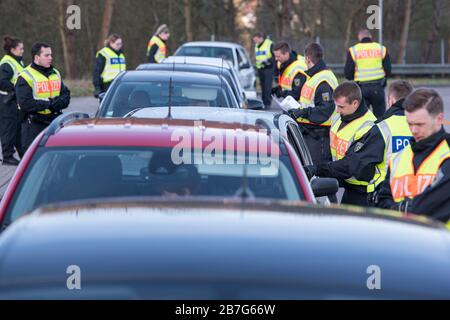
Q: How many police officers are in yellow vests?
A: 11